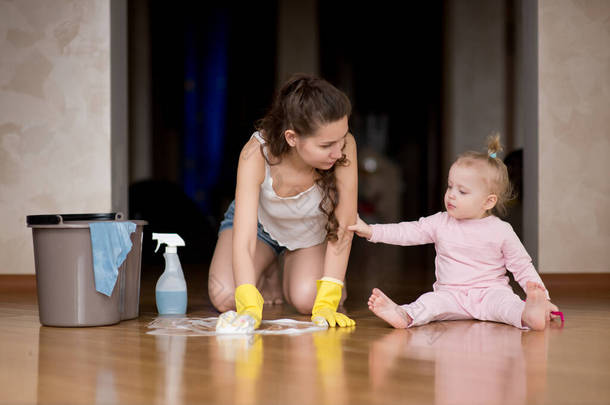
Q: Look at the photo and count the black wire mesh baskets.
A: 0